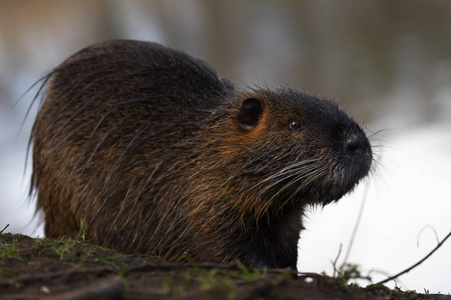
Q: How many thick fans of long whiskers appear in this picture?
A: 1